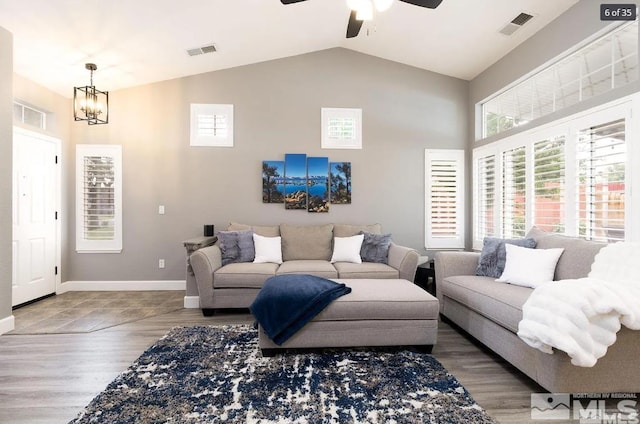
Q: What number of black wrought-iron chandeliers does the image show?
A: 1